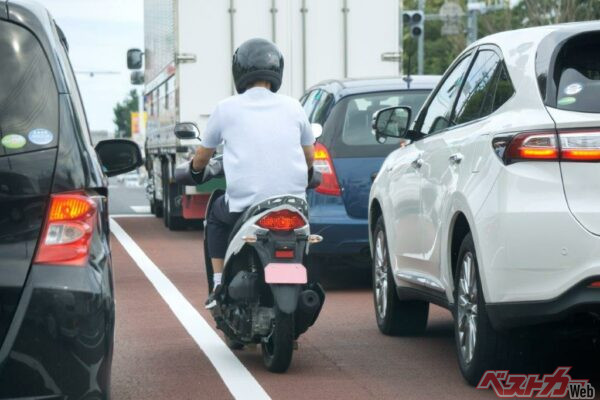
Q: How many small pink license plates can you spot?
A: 1